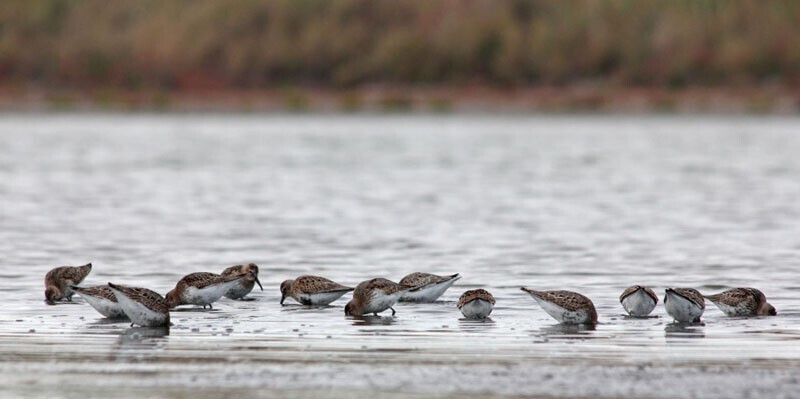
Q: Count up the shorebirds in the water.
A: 13